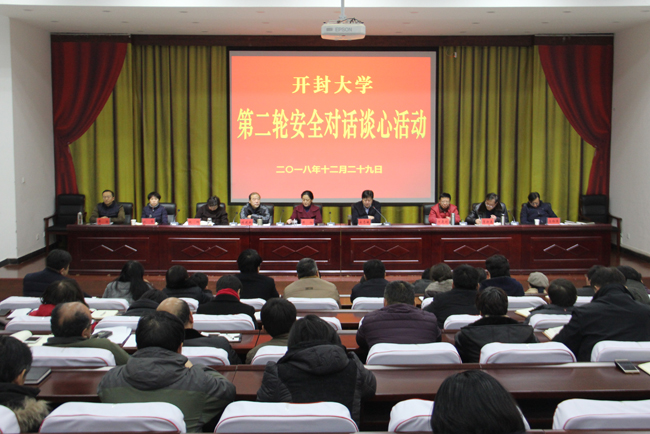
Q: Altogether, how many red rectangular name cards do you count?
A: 9